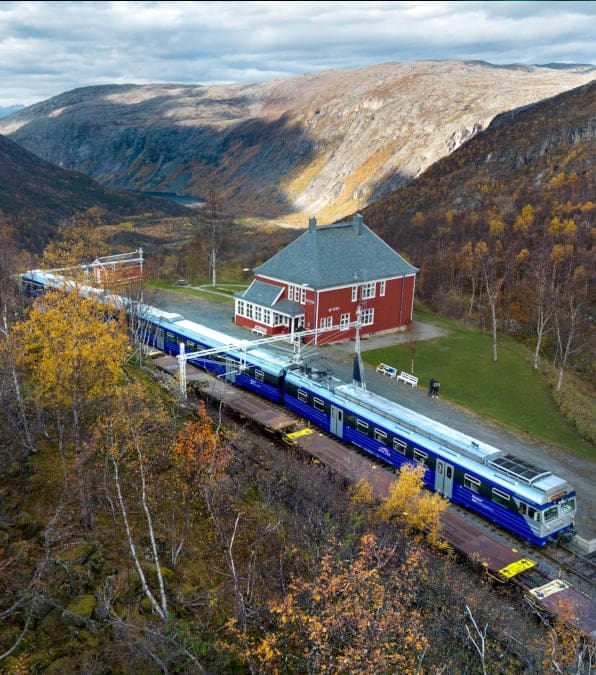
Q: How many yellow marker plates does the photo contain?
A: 2